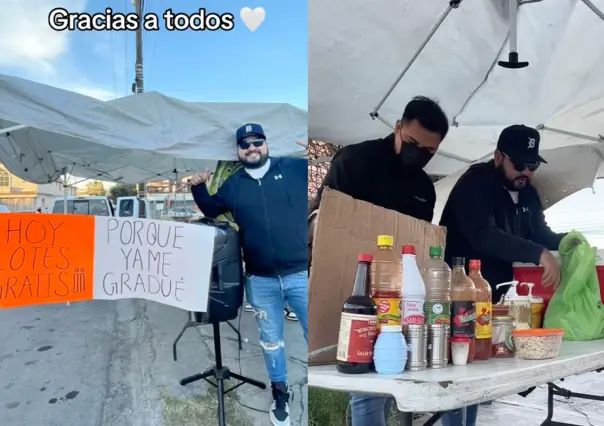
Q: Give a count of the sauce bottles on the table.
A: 6